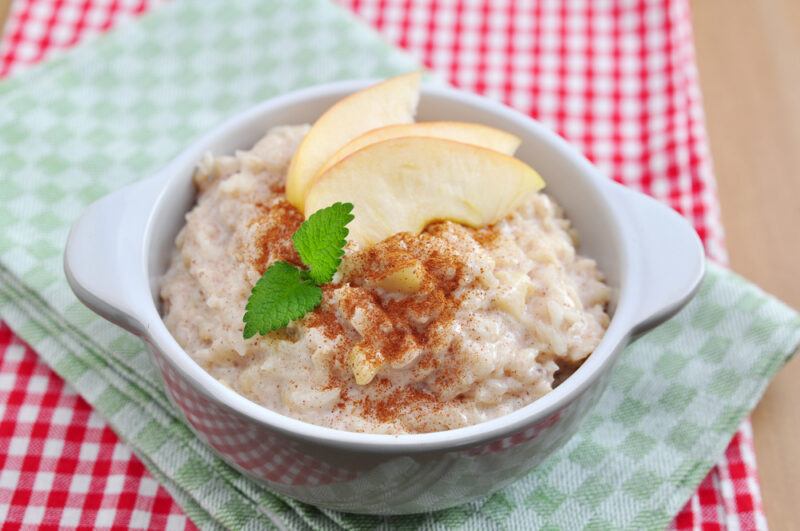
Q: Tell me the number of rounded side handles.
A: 2